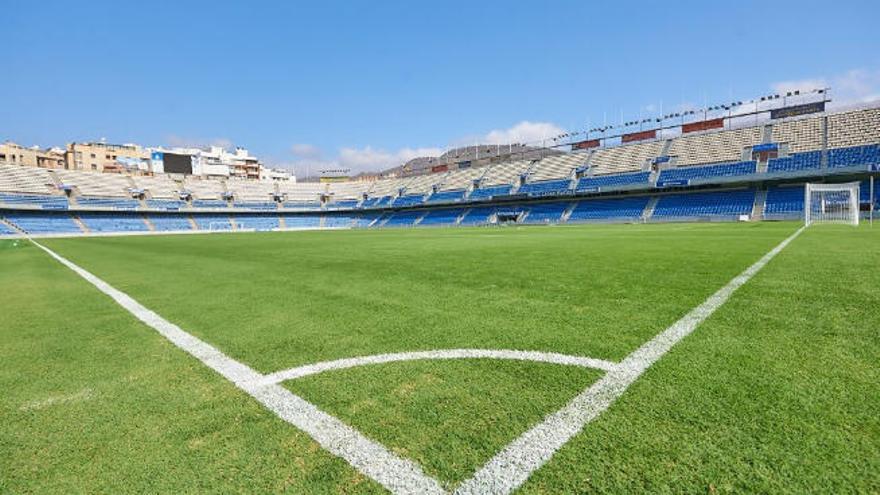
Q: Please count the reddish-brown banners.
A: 4